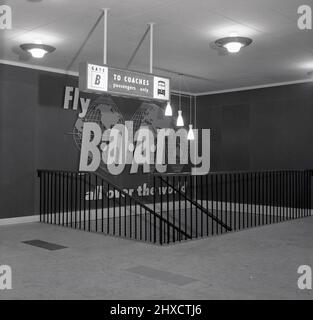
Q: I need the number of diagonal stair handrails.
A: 2